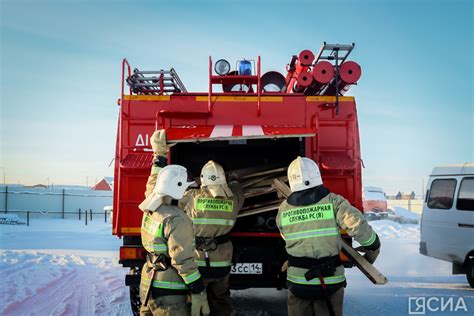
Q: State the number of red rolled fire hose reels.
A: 4